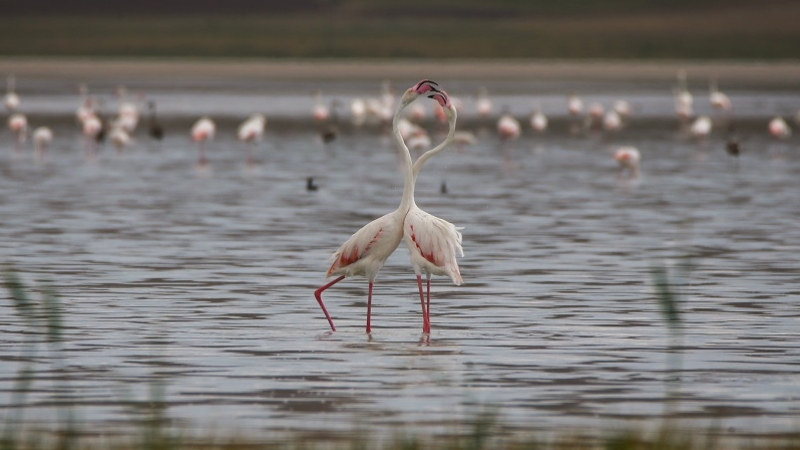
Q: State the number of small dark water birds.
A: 2